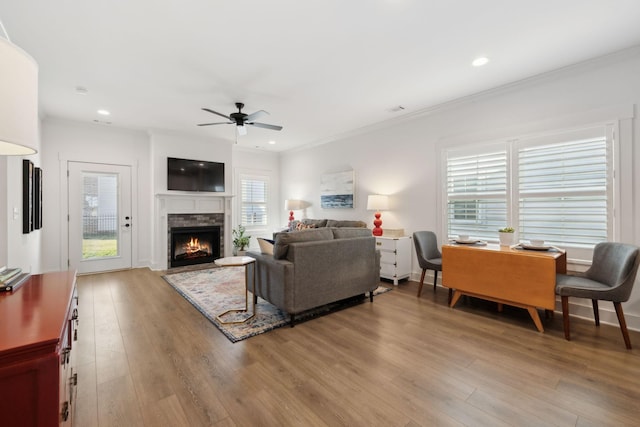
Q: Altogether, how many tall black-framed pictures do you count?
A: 2